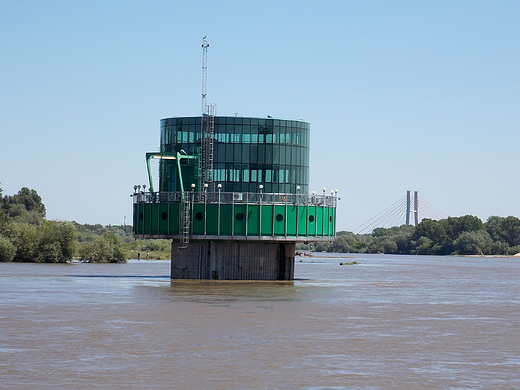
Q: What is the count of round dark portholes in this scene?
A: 7